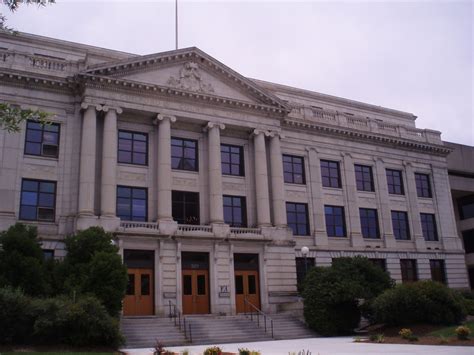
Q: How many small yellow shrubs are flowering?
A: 2